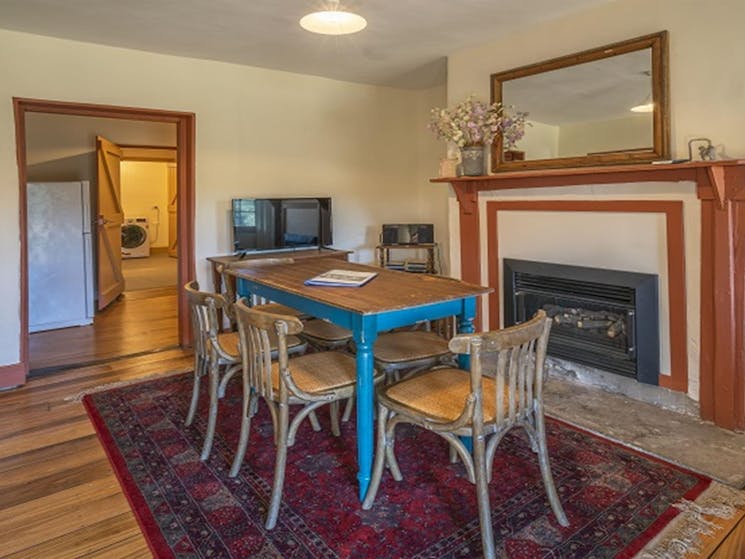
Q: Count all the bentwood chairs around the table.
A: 6